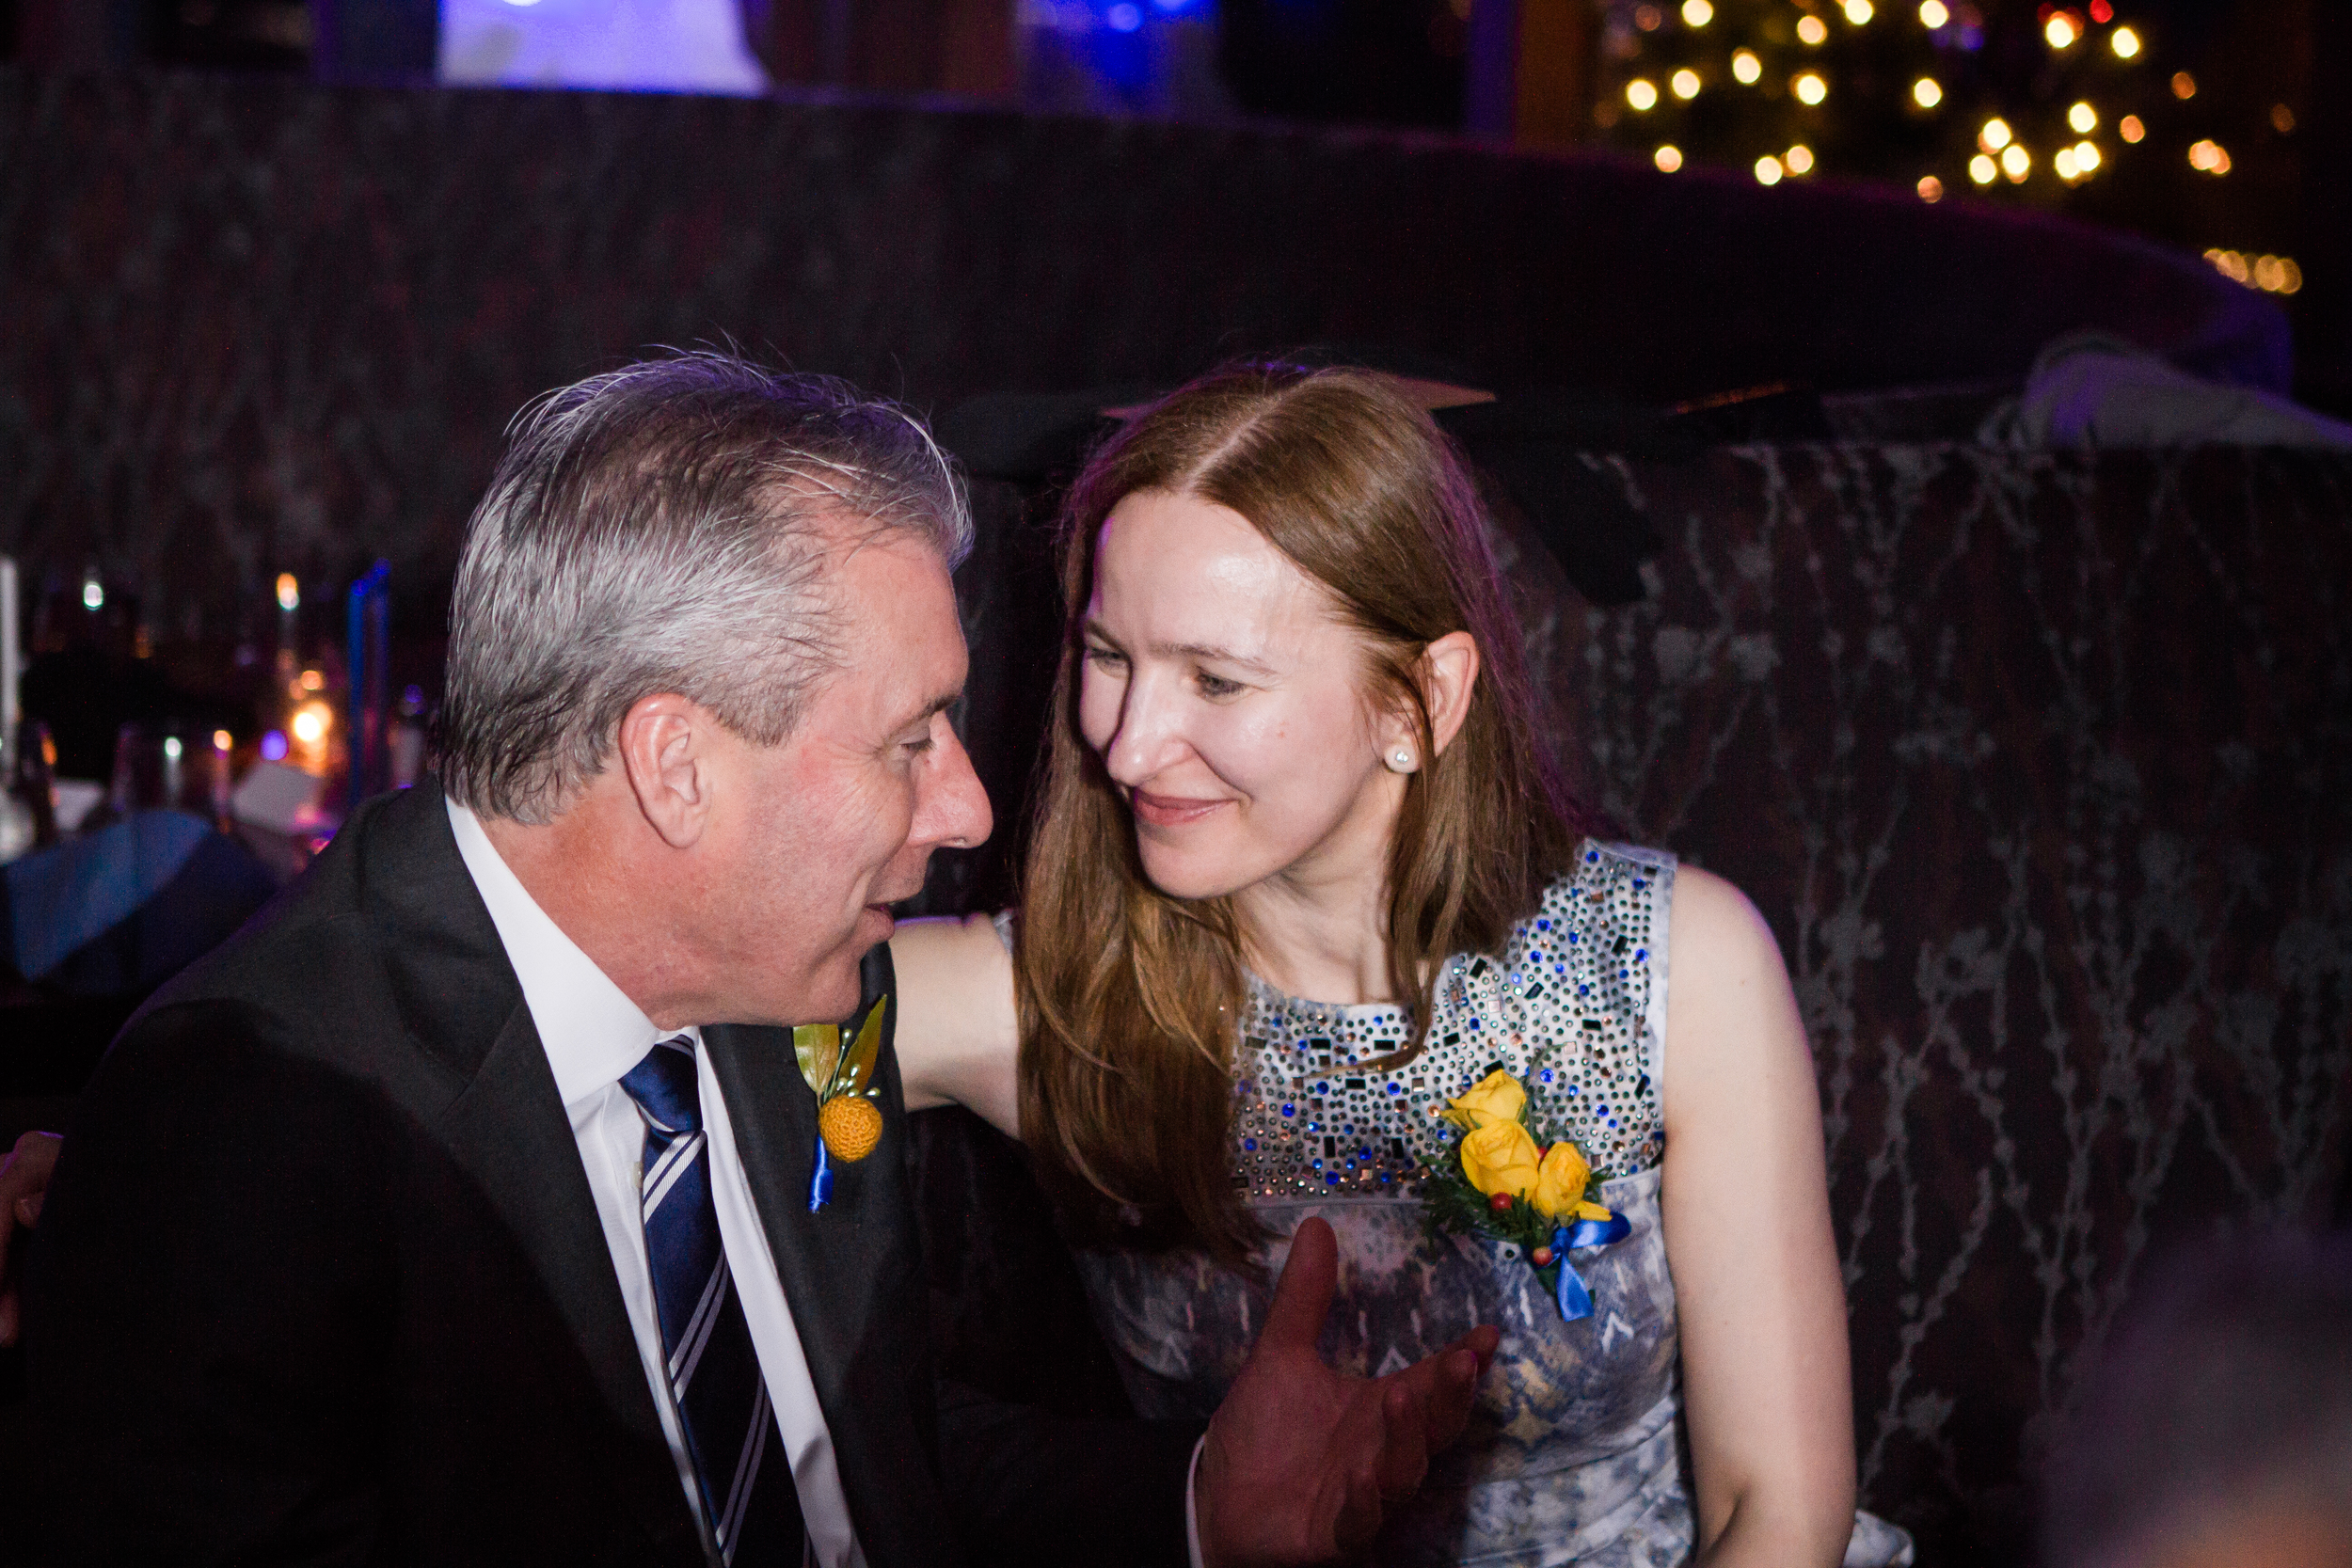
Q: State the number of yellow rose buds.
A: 3